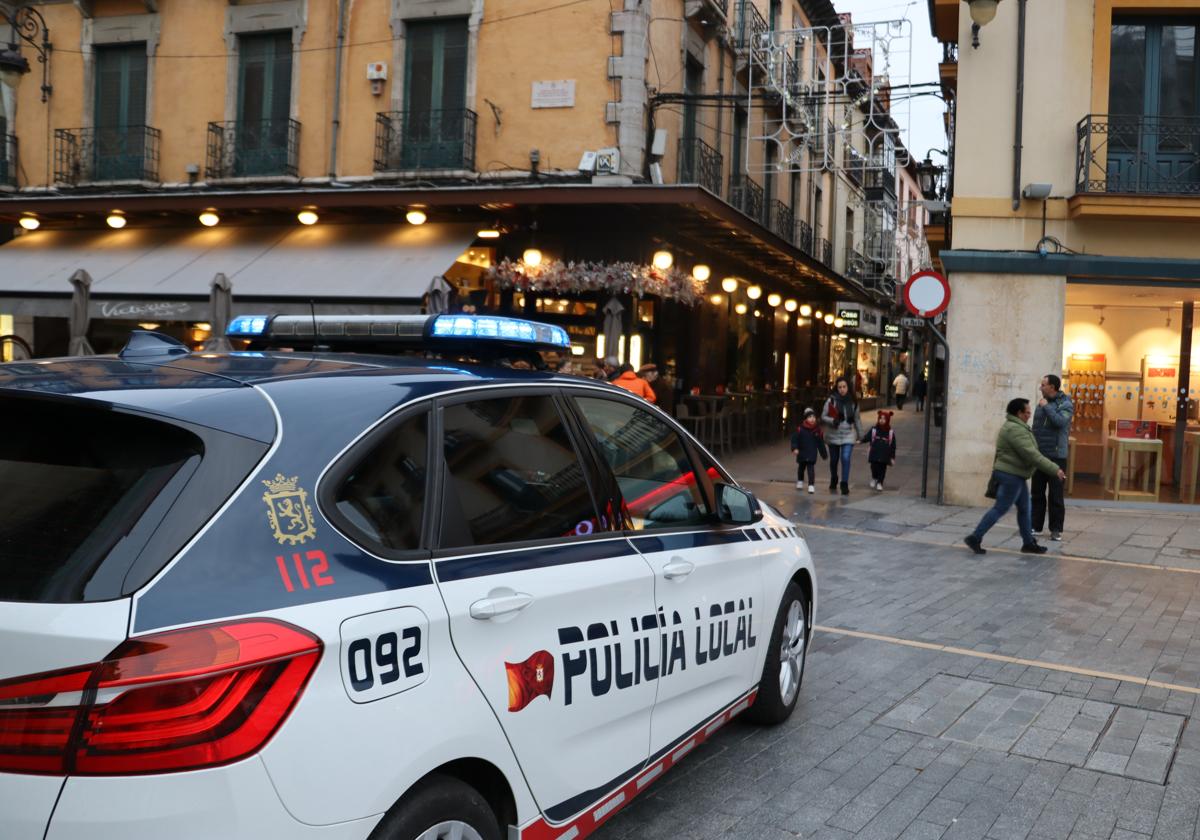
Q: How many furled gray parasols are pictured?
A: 4